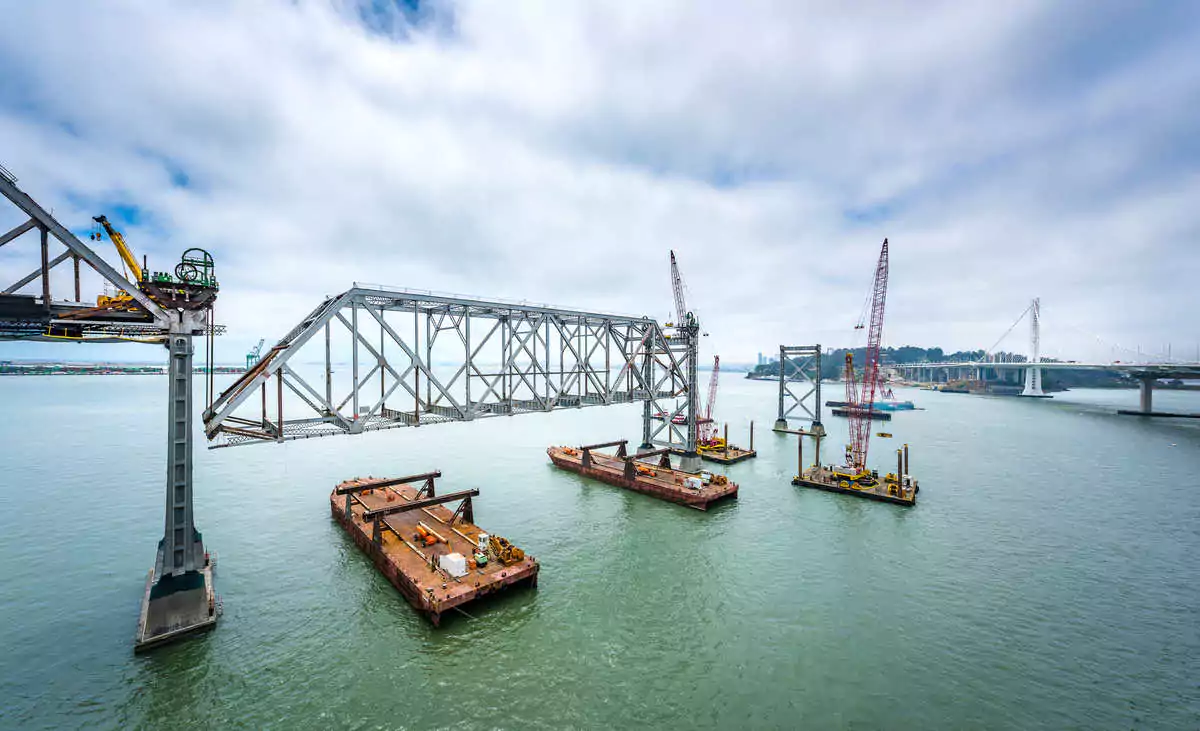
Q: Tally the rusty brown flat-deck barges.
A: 2